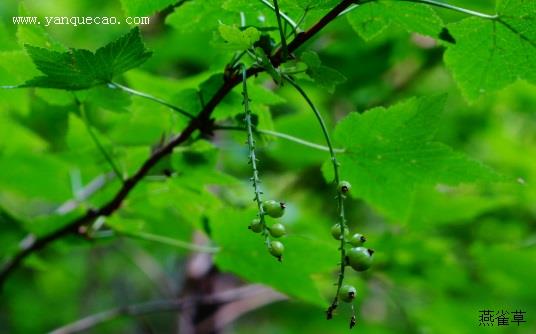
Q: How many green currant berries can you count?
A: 9